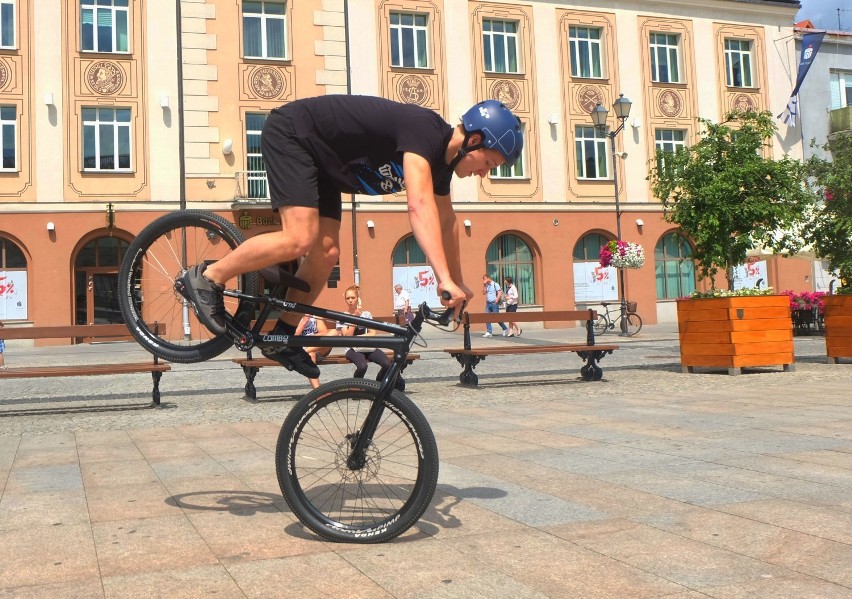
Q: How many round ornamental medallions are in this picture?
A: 8